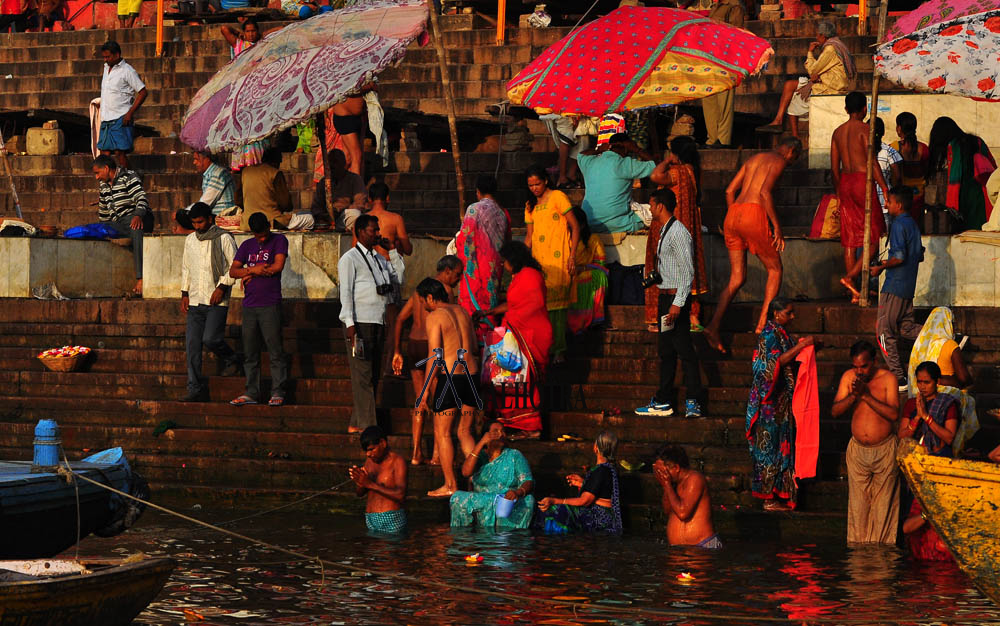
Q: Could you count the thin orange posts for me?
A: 3